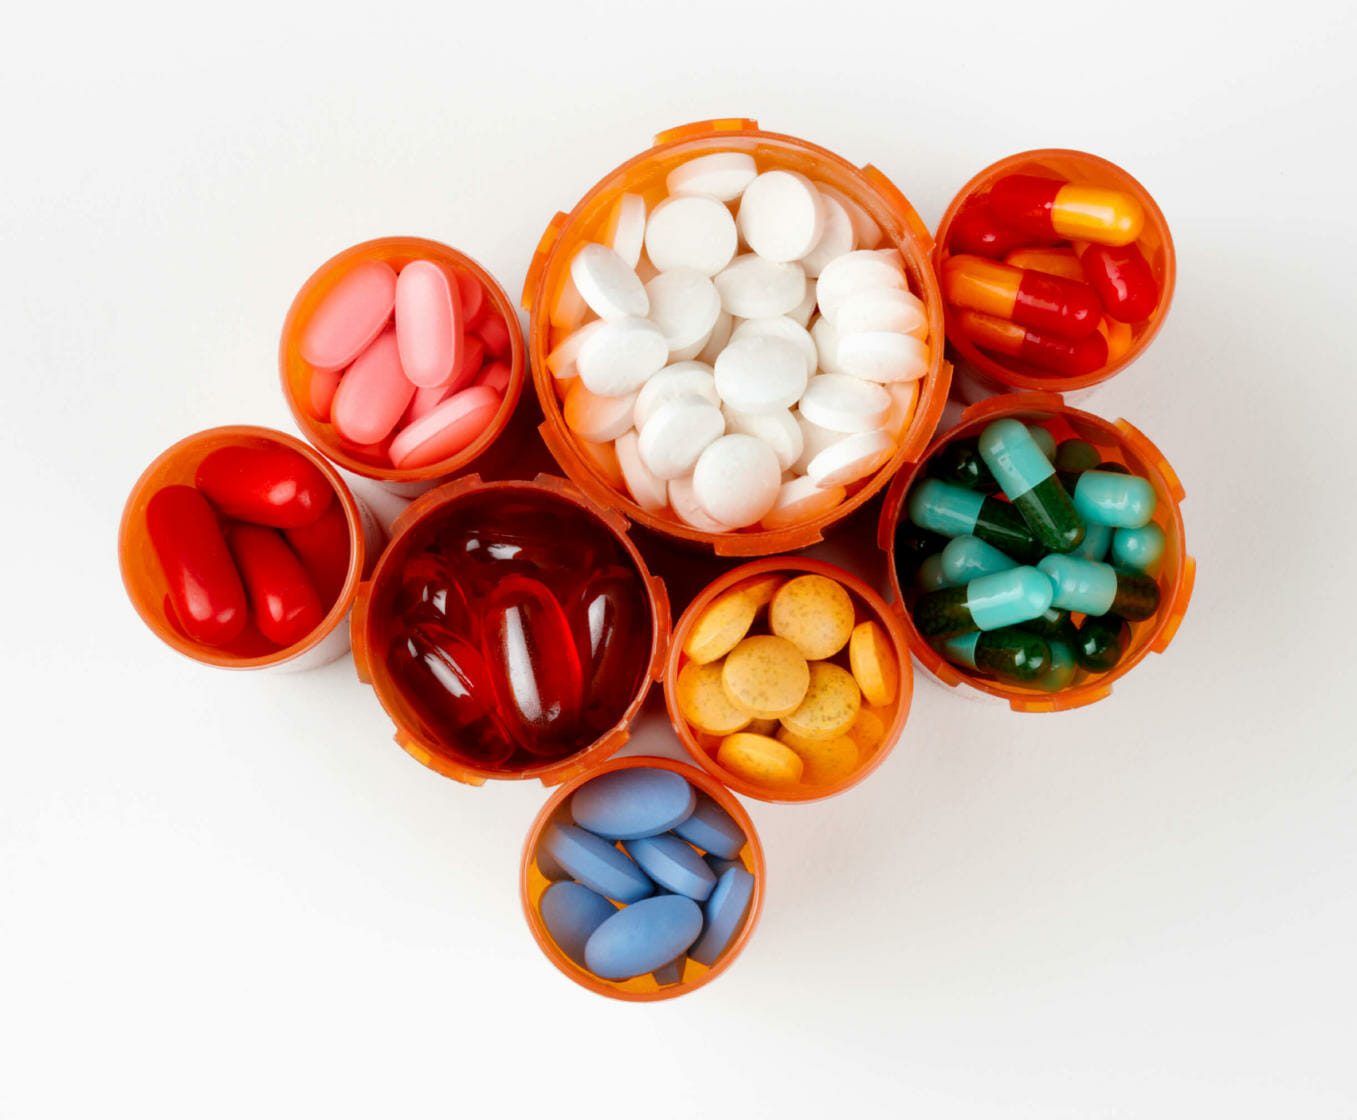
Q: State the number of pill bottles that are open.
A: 8